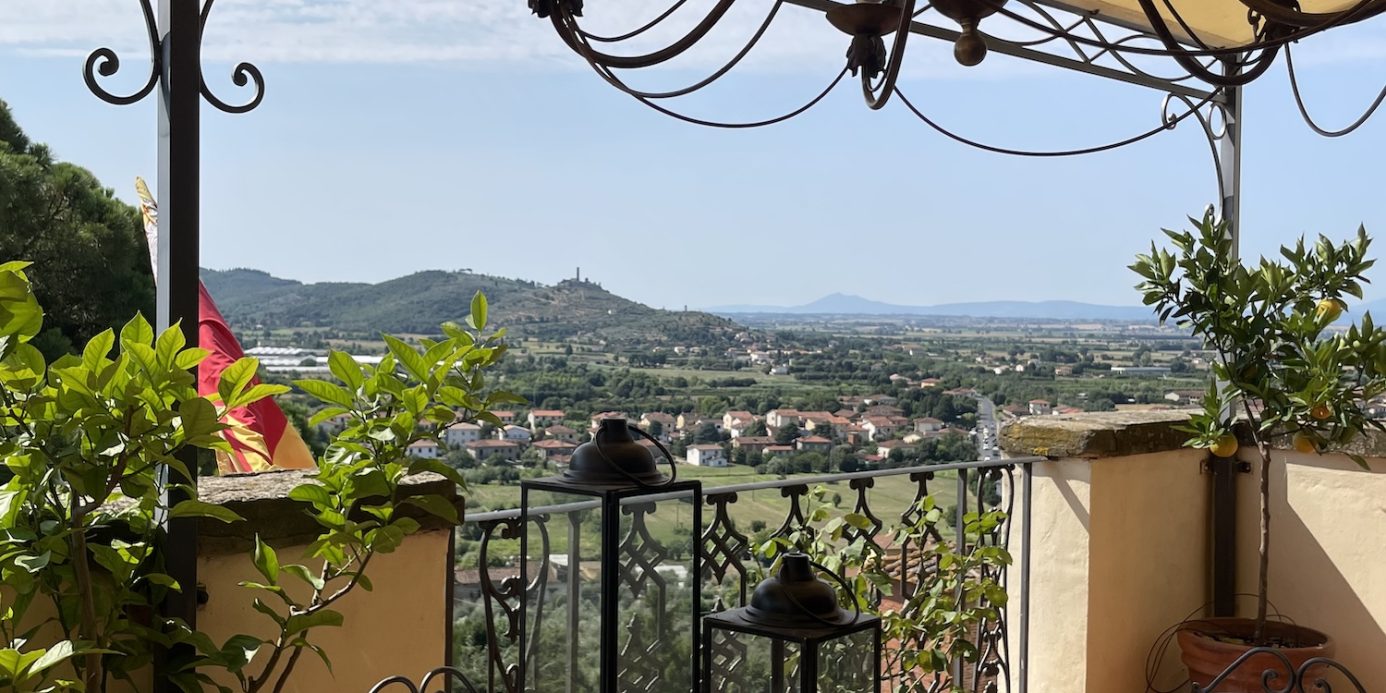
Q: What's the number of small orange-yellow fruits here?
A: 4